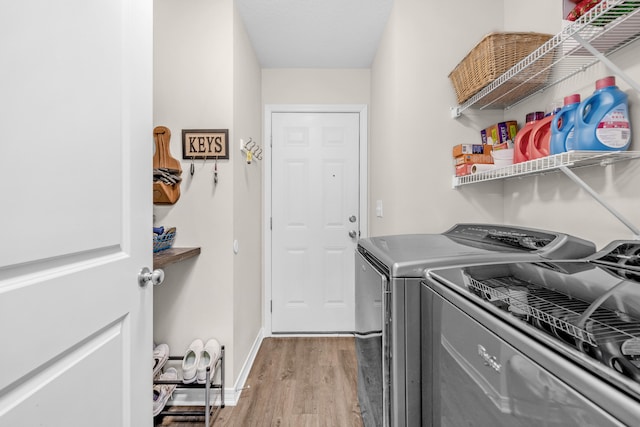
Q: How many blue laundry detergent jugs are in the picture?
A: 2